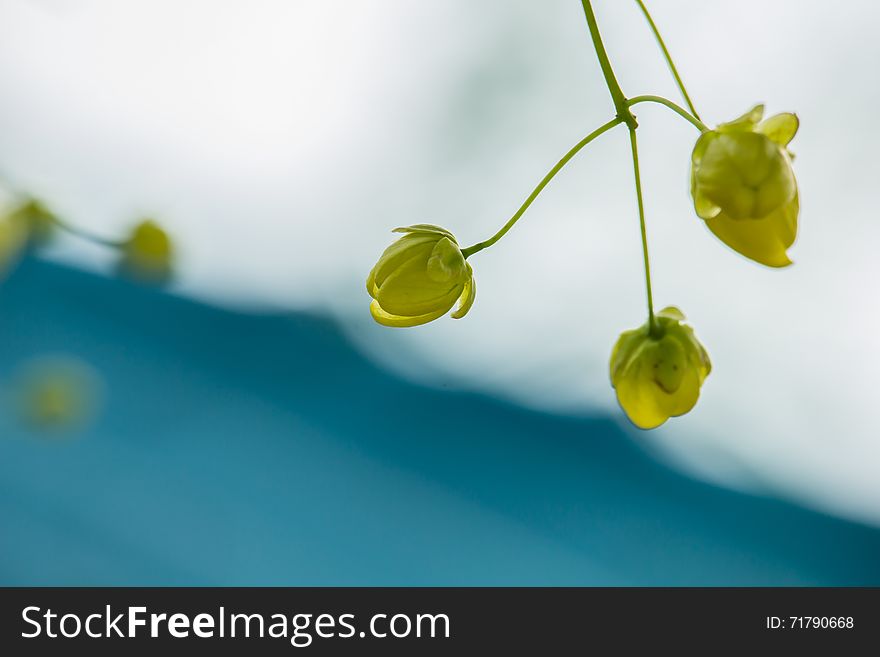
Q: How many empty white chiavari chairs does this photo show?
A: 0